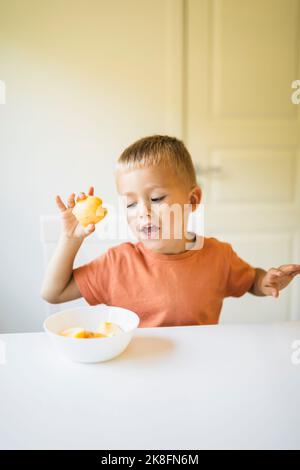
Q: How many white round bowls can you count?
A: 1